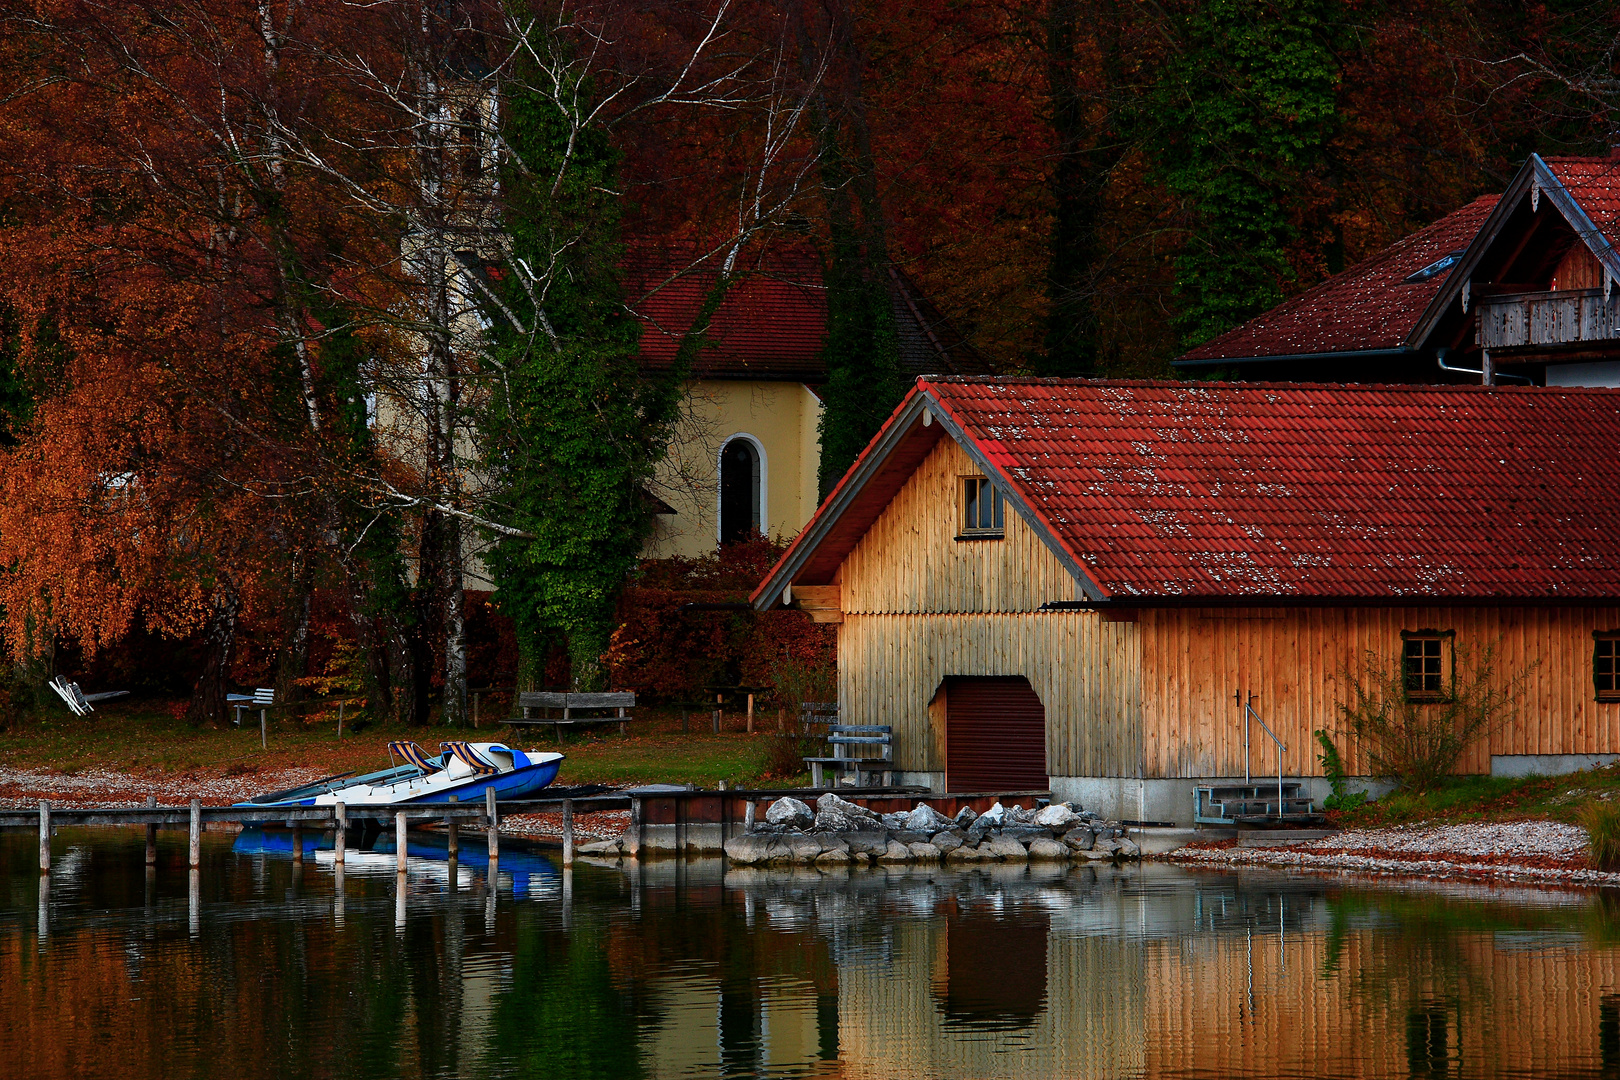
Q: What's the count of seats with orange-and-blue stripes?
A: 2